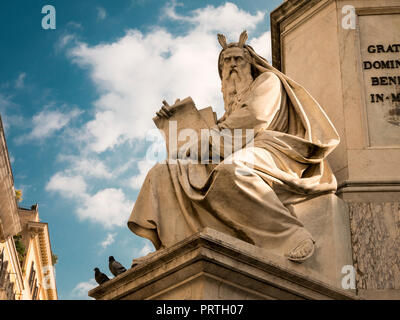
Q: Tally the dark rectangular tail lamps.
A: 0